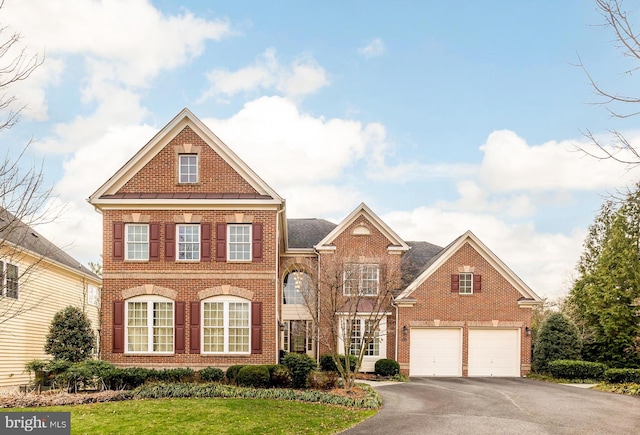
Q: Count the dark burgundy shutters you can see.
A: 12